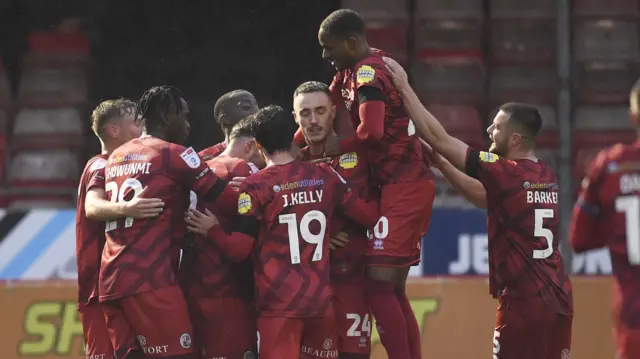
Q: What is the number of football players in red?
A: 9